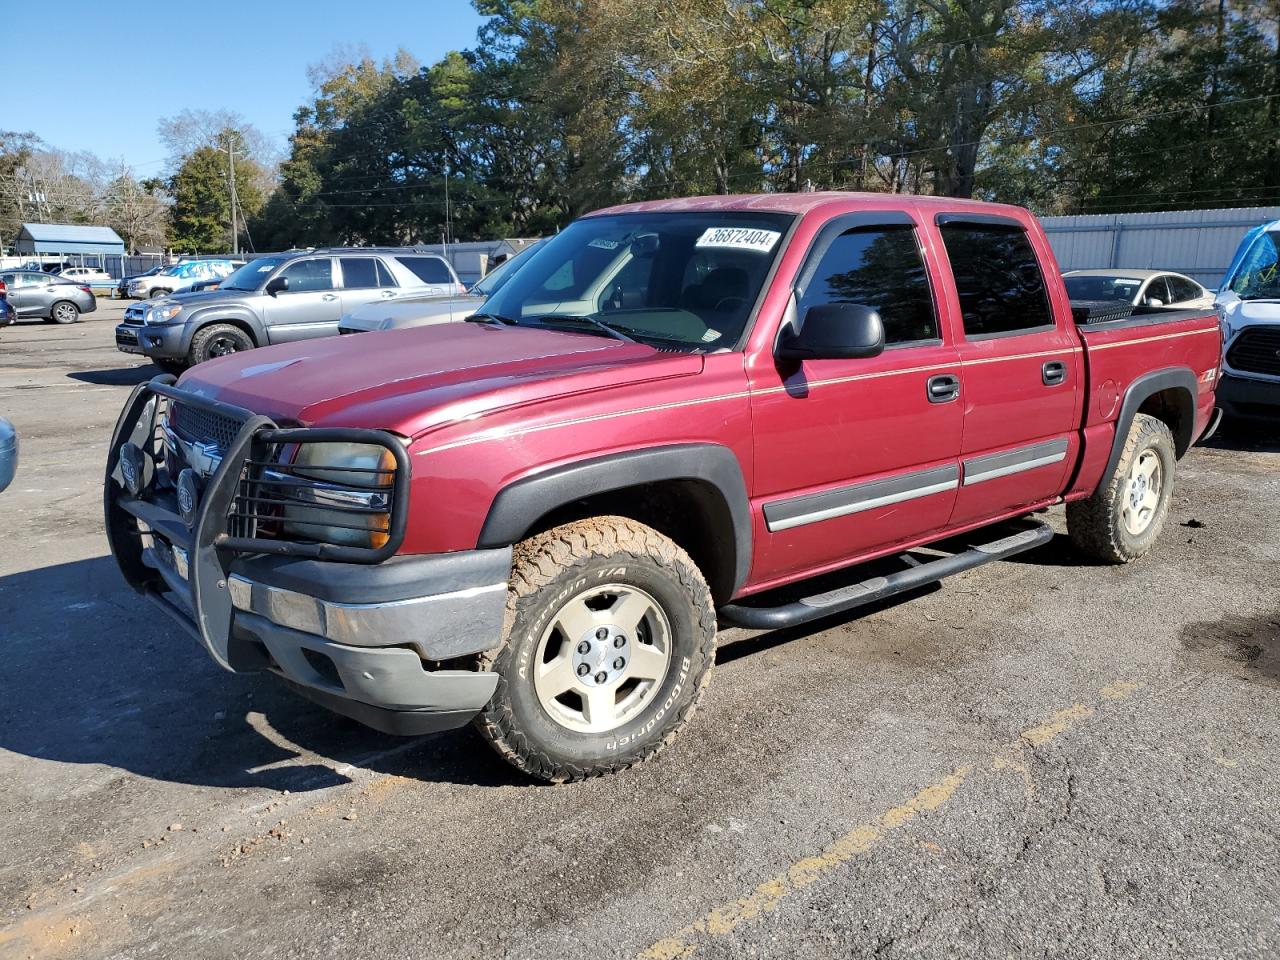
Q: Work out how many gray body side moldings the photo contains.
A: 2